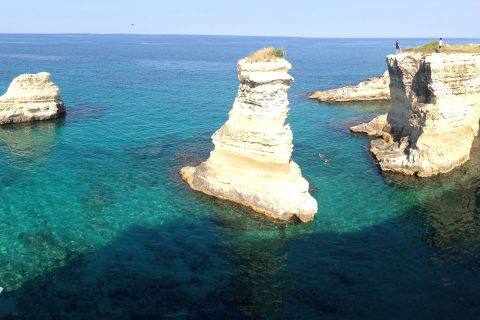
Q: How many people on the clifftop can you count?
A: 2